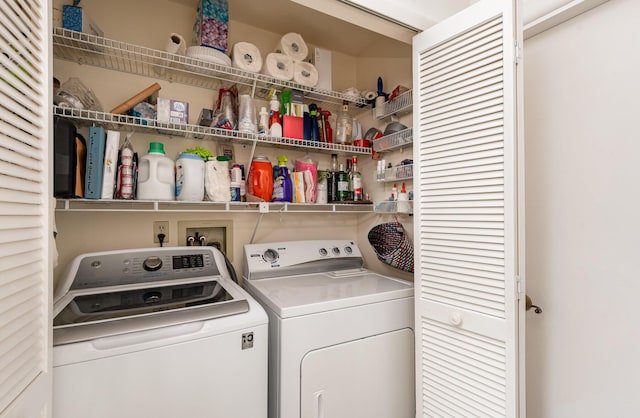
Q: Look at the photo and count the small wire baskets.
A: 4